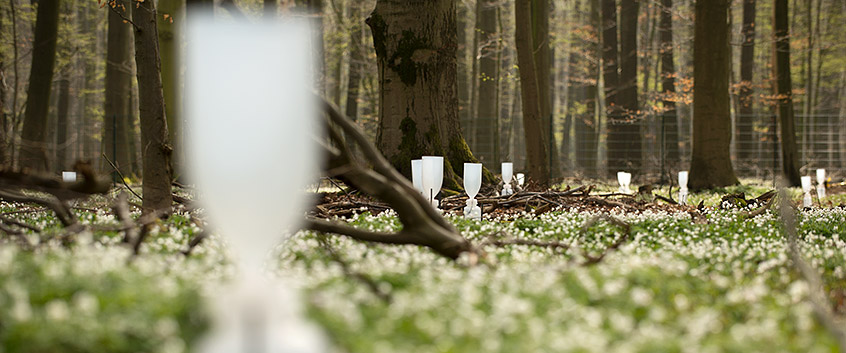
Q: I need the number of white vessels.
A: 12